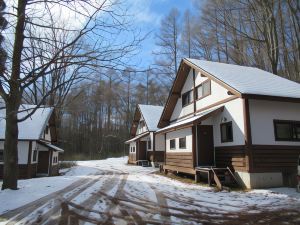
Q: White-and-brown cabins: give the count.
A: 3